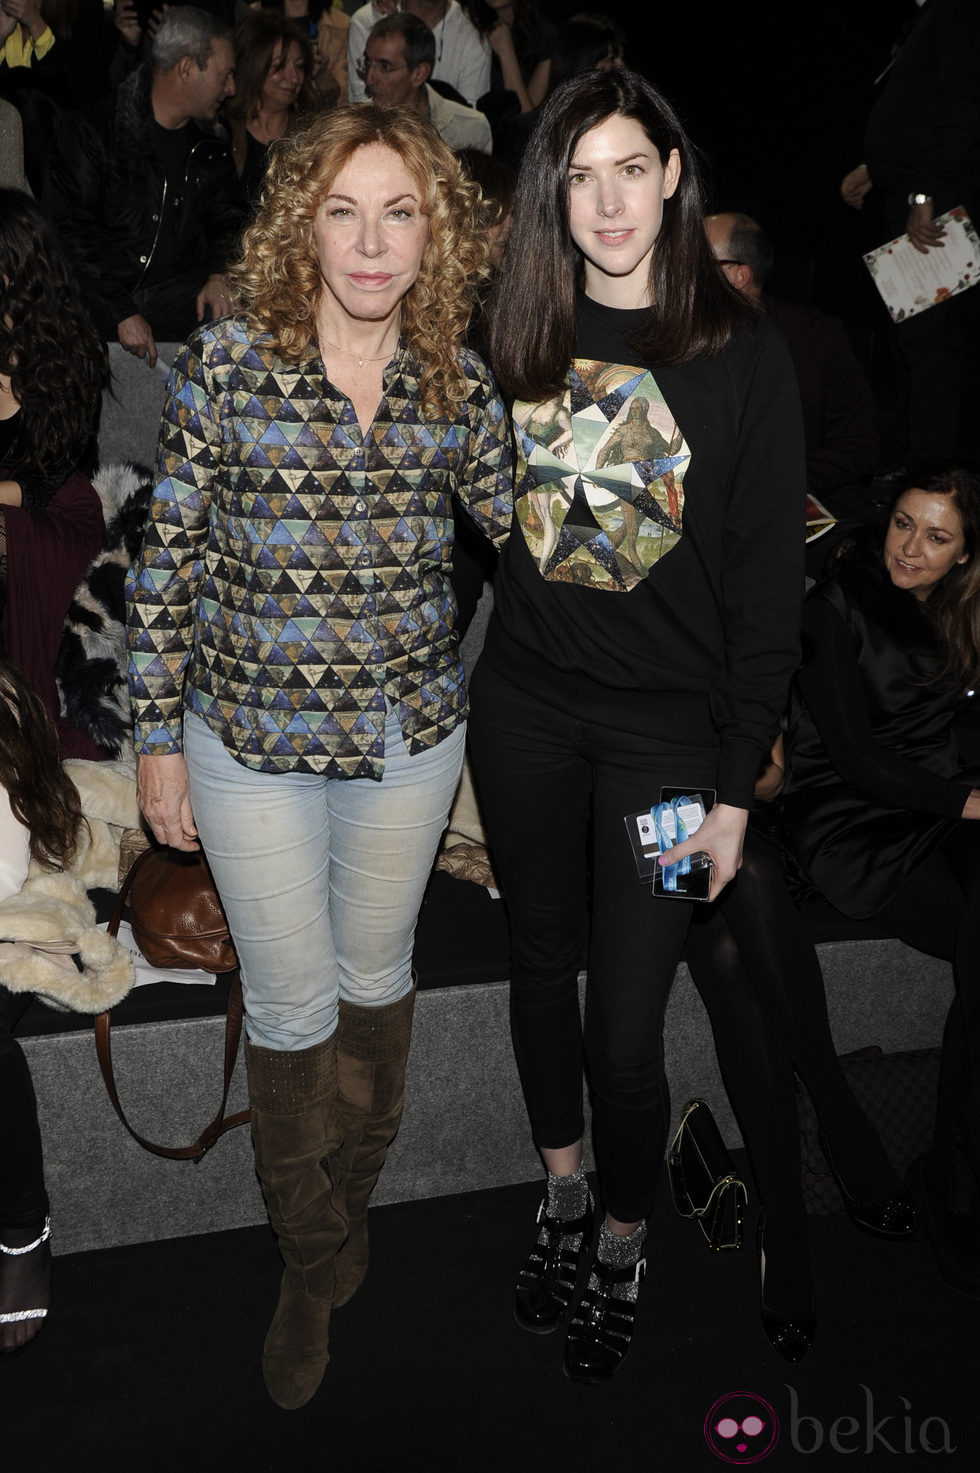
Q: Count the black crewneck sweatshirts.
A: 1